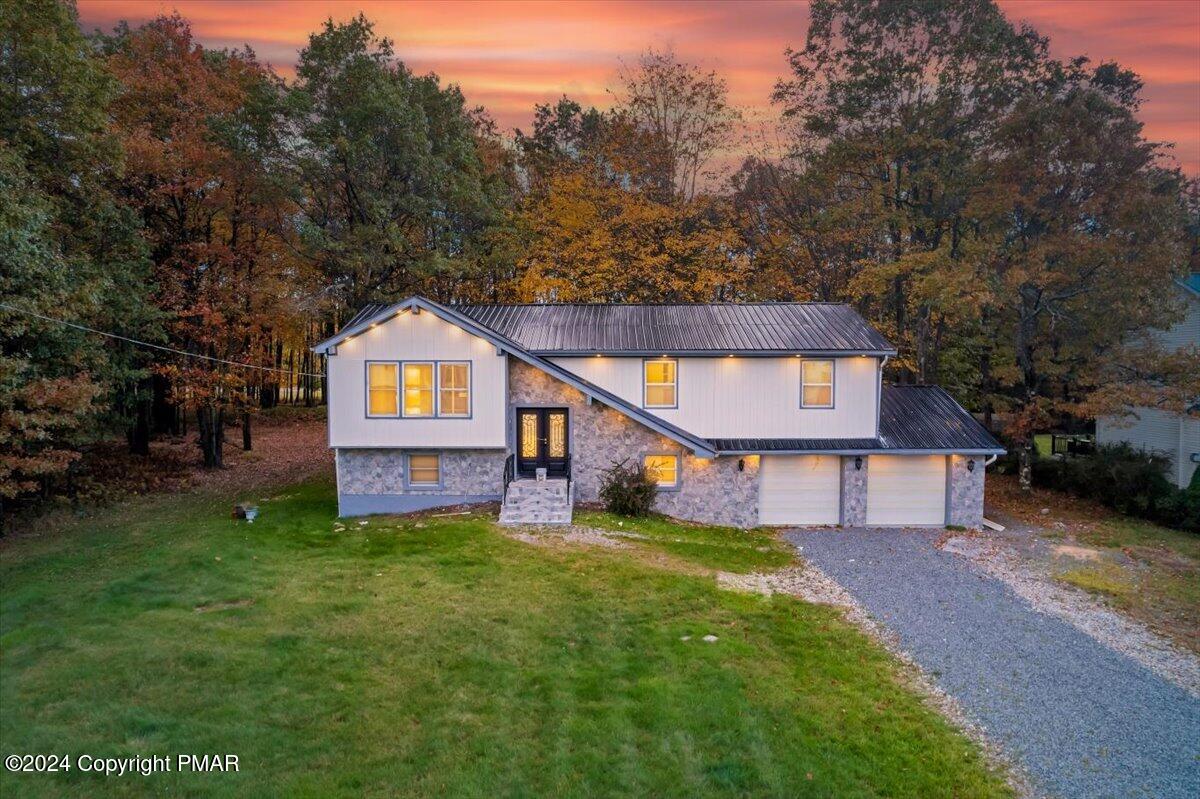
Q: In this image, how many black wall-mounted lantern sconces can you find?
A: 3